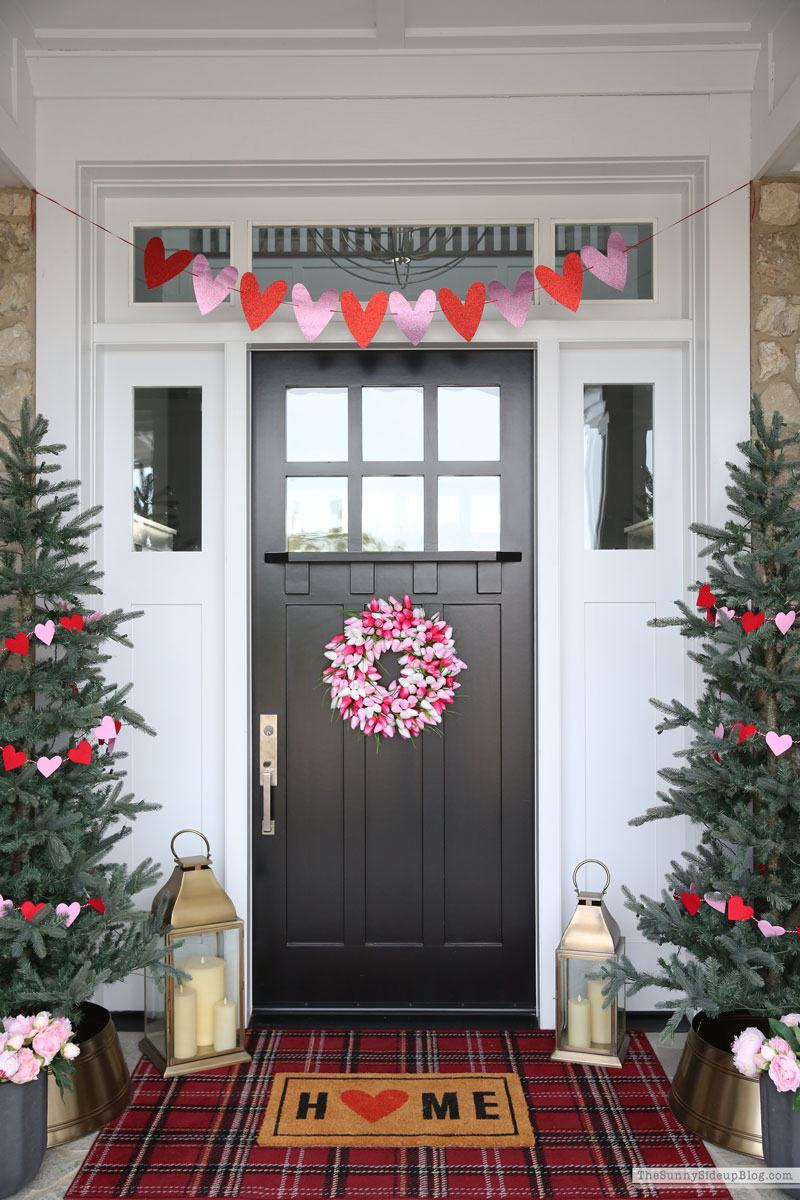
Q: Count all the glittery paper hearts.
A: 10